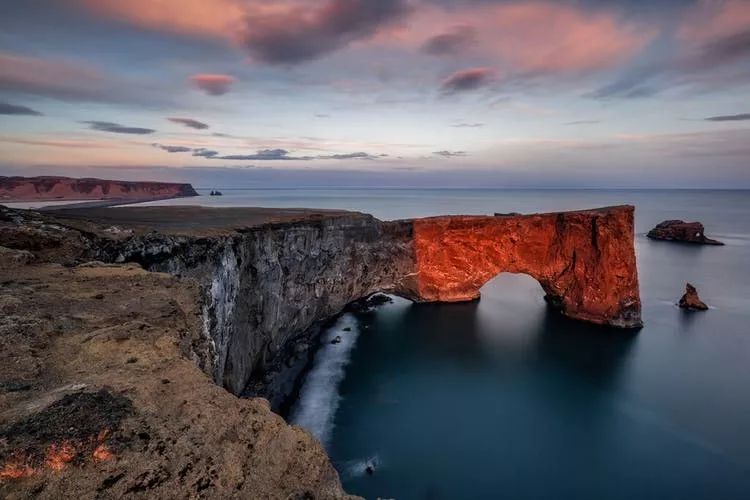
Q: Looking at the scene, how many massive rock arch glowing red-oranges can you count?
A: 1